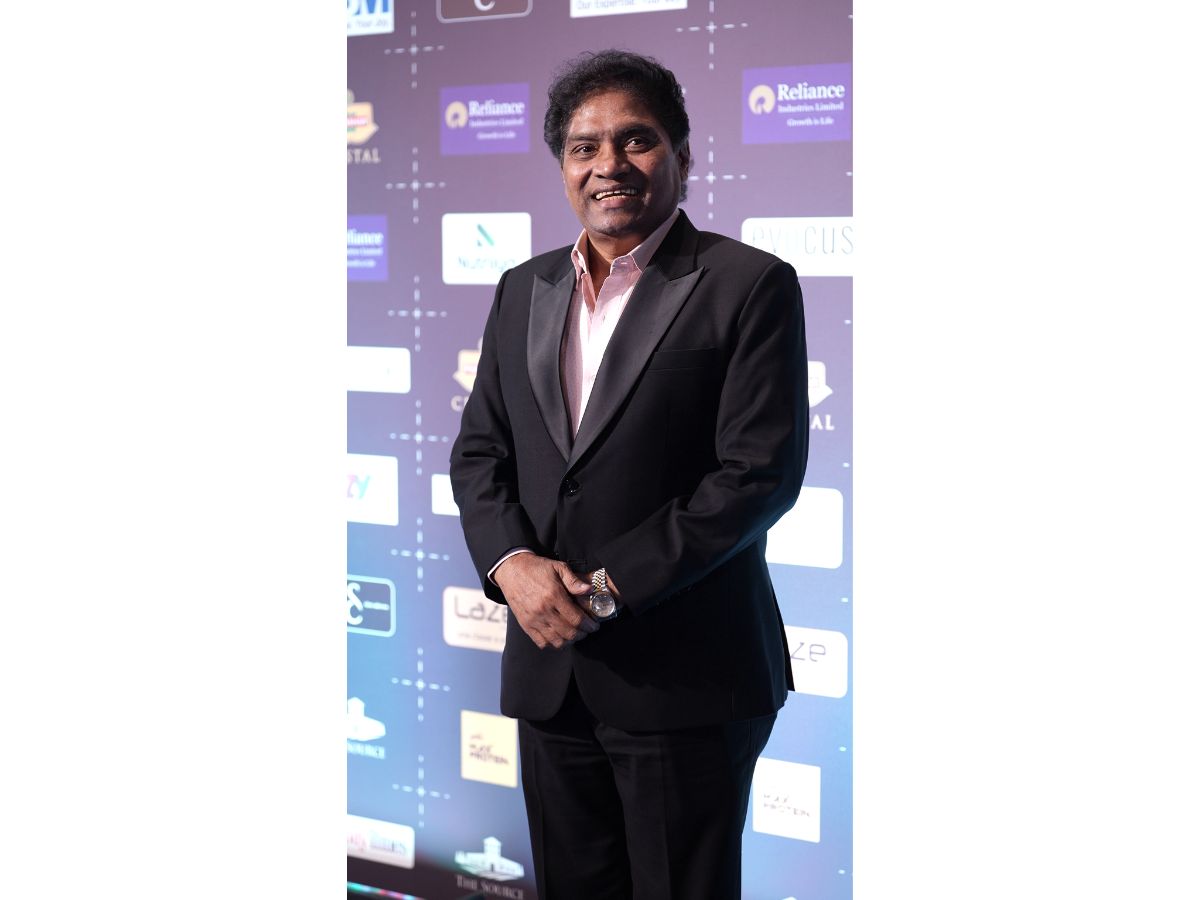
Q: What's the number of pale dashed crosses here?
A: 9